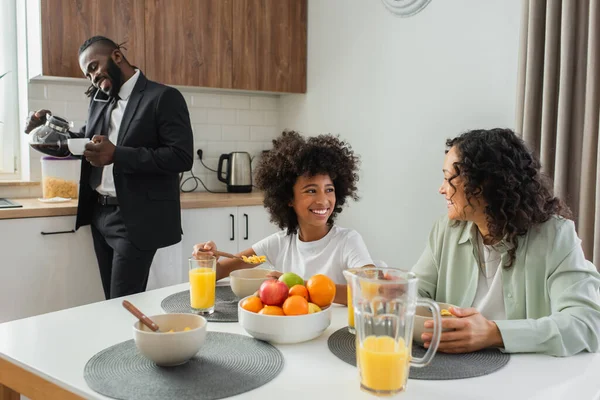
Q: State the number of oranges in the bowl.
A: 5